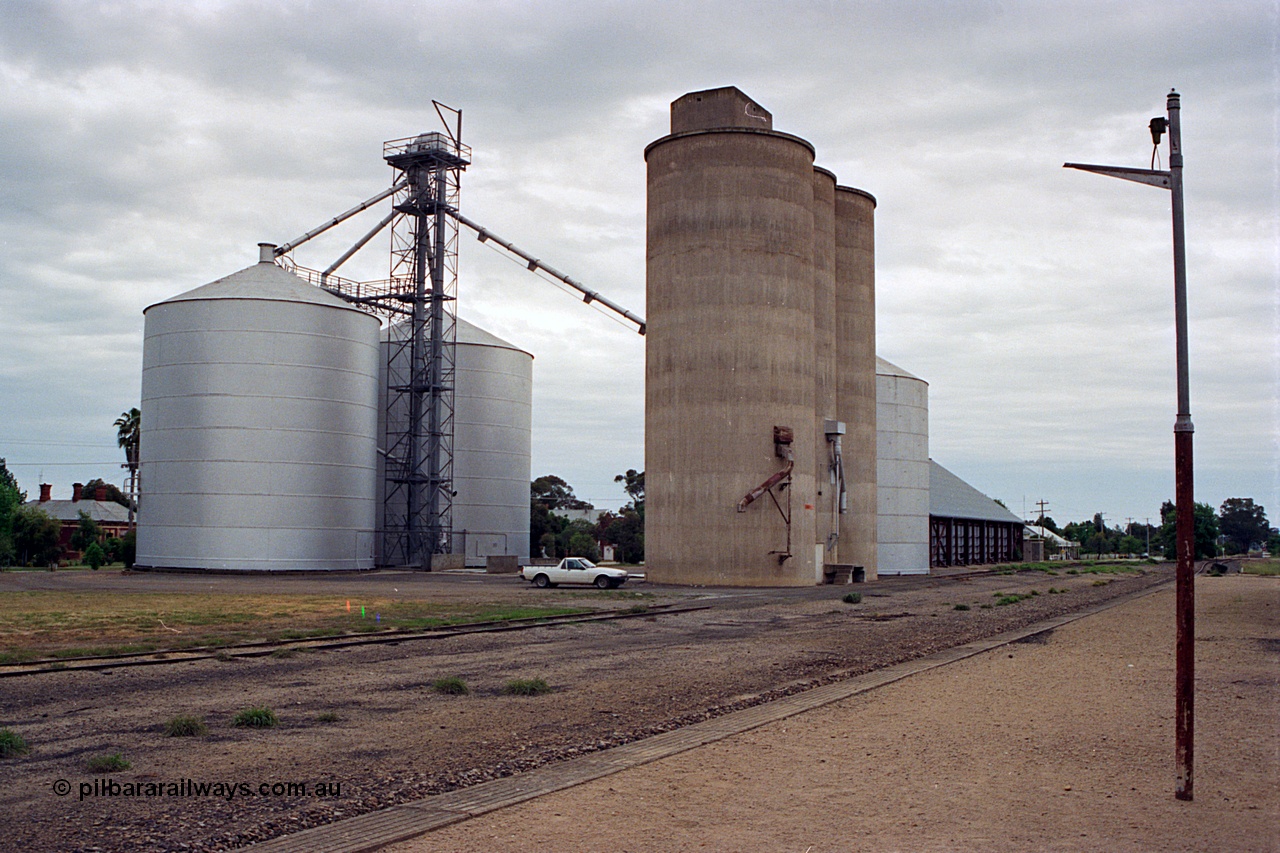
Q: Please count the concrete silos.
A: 3